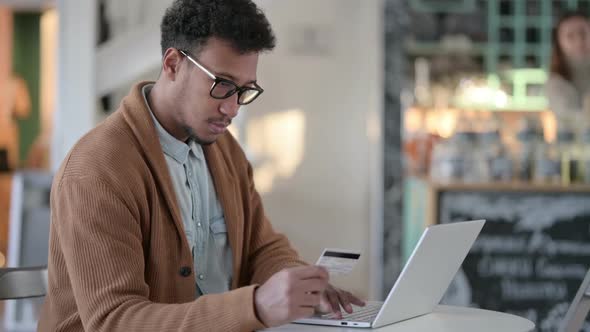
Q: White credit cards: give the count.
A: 1